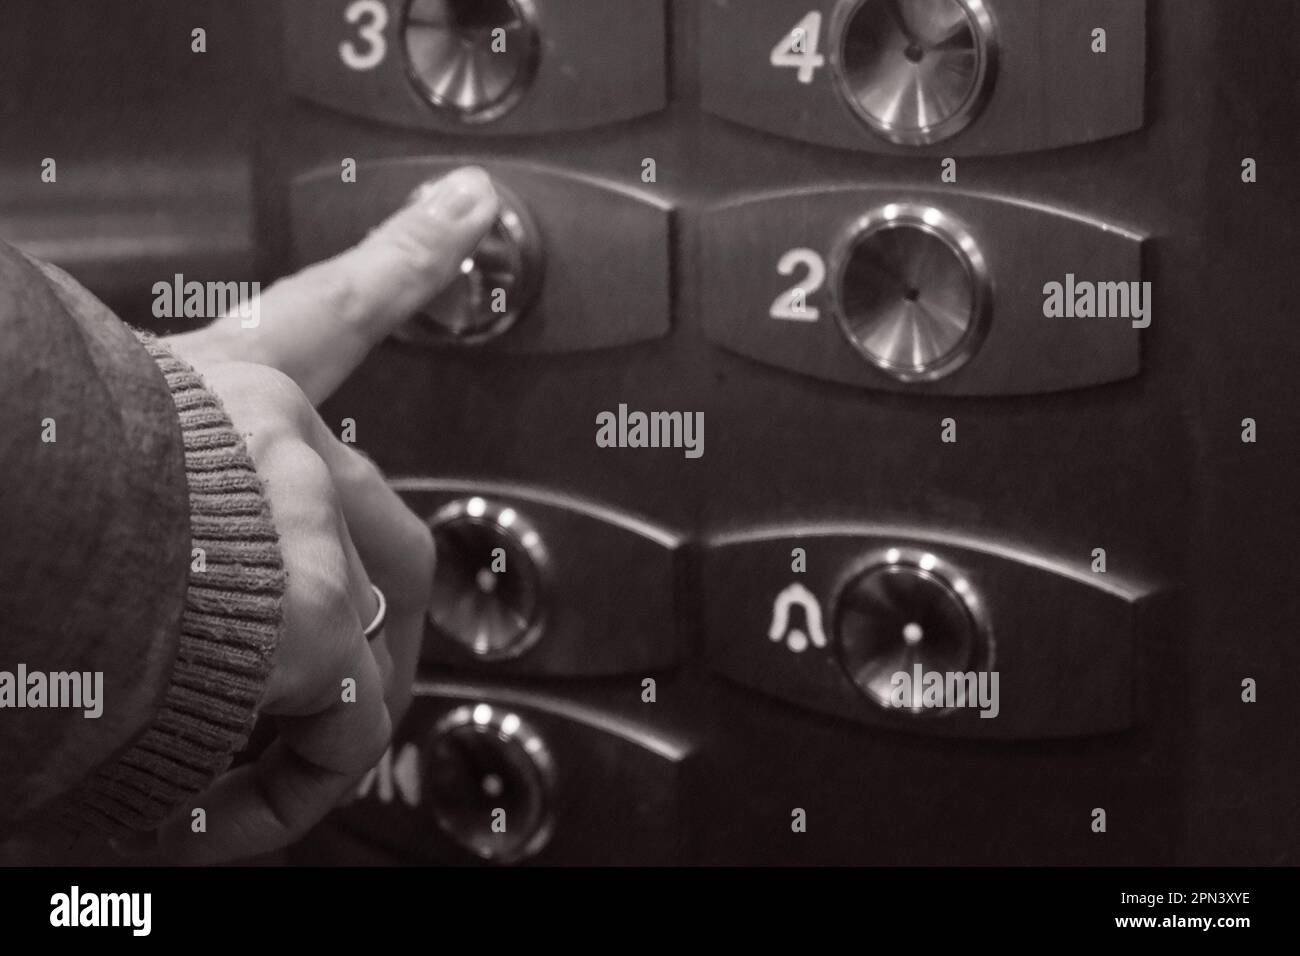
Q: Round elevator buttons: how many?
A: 7